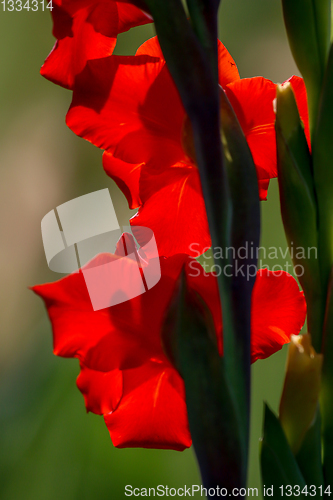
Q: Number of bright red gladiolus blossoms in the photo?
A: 3